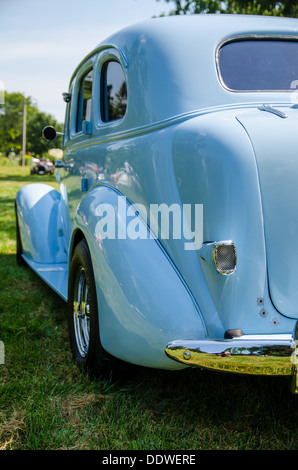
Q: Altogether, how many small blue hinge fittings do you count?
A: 2